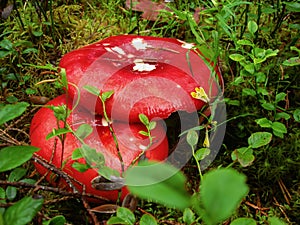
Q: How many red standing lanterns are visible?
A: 0